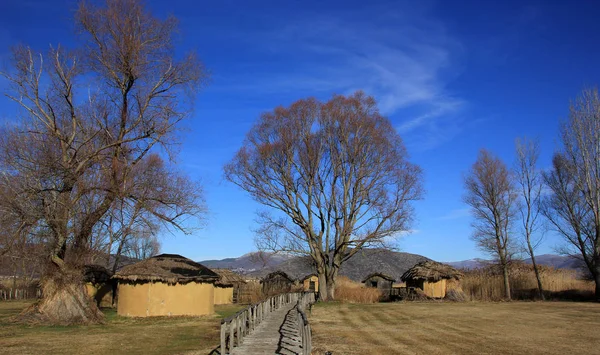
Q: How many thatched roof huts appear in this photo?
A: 7